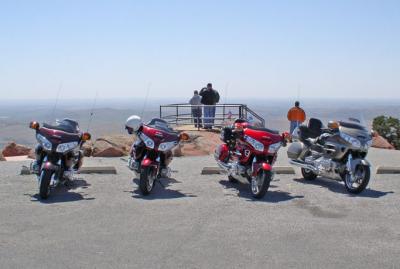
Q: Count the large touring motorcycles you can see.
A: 4